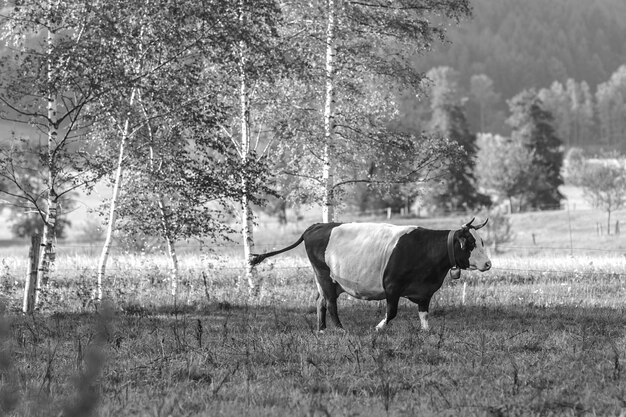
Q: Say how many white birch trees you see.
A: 5